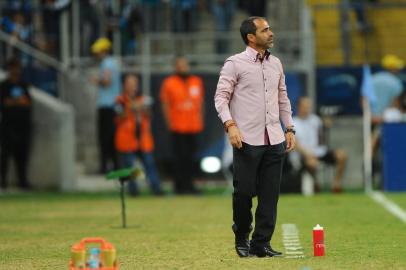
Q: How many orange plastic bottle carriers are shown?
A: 1